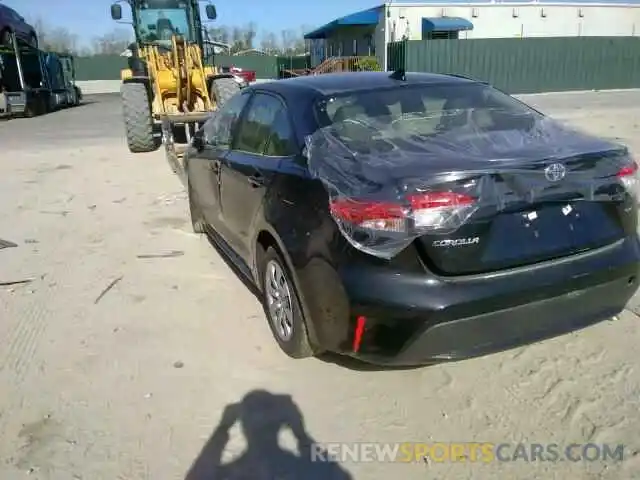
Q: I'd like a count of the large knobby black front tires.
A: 2